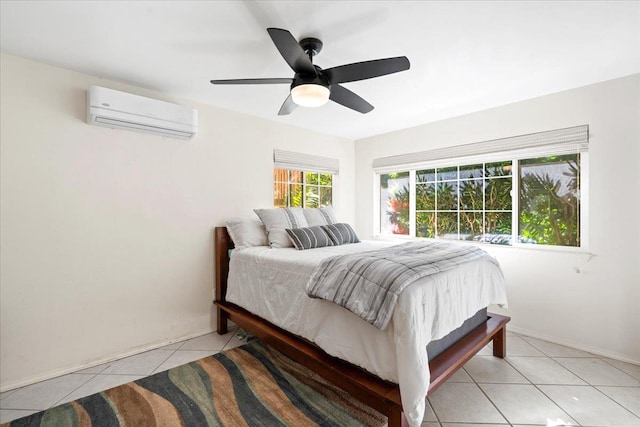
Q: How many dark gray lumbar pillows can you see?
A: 2